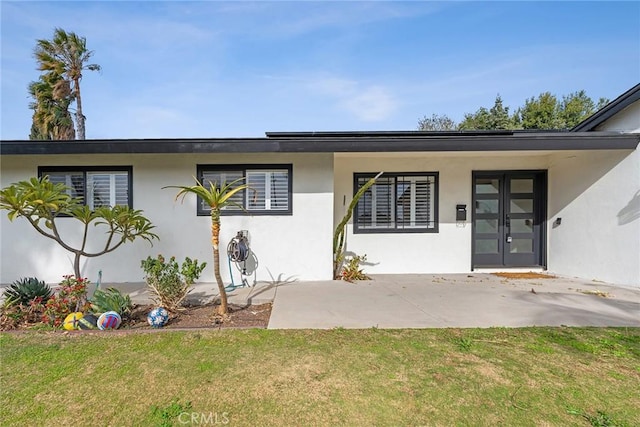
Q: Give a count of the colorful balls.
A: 4